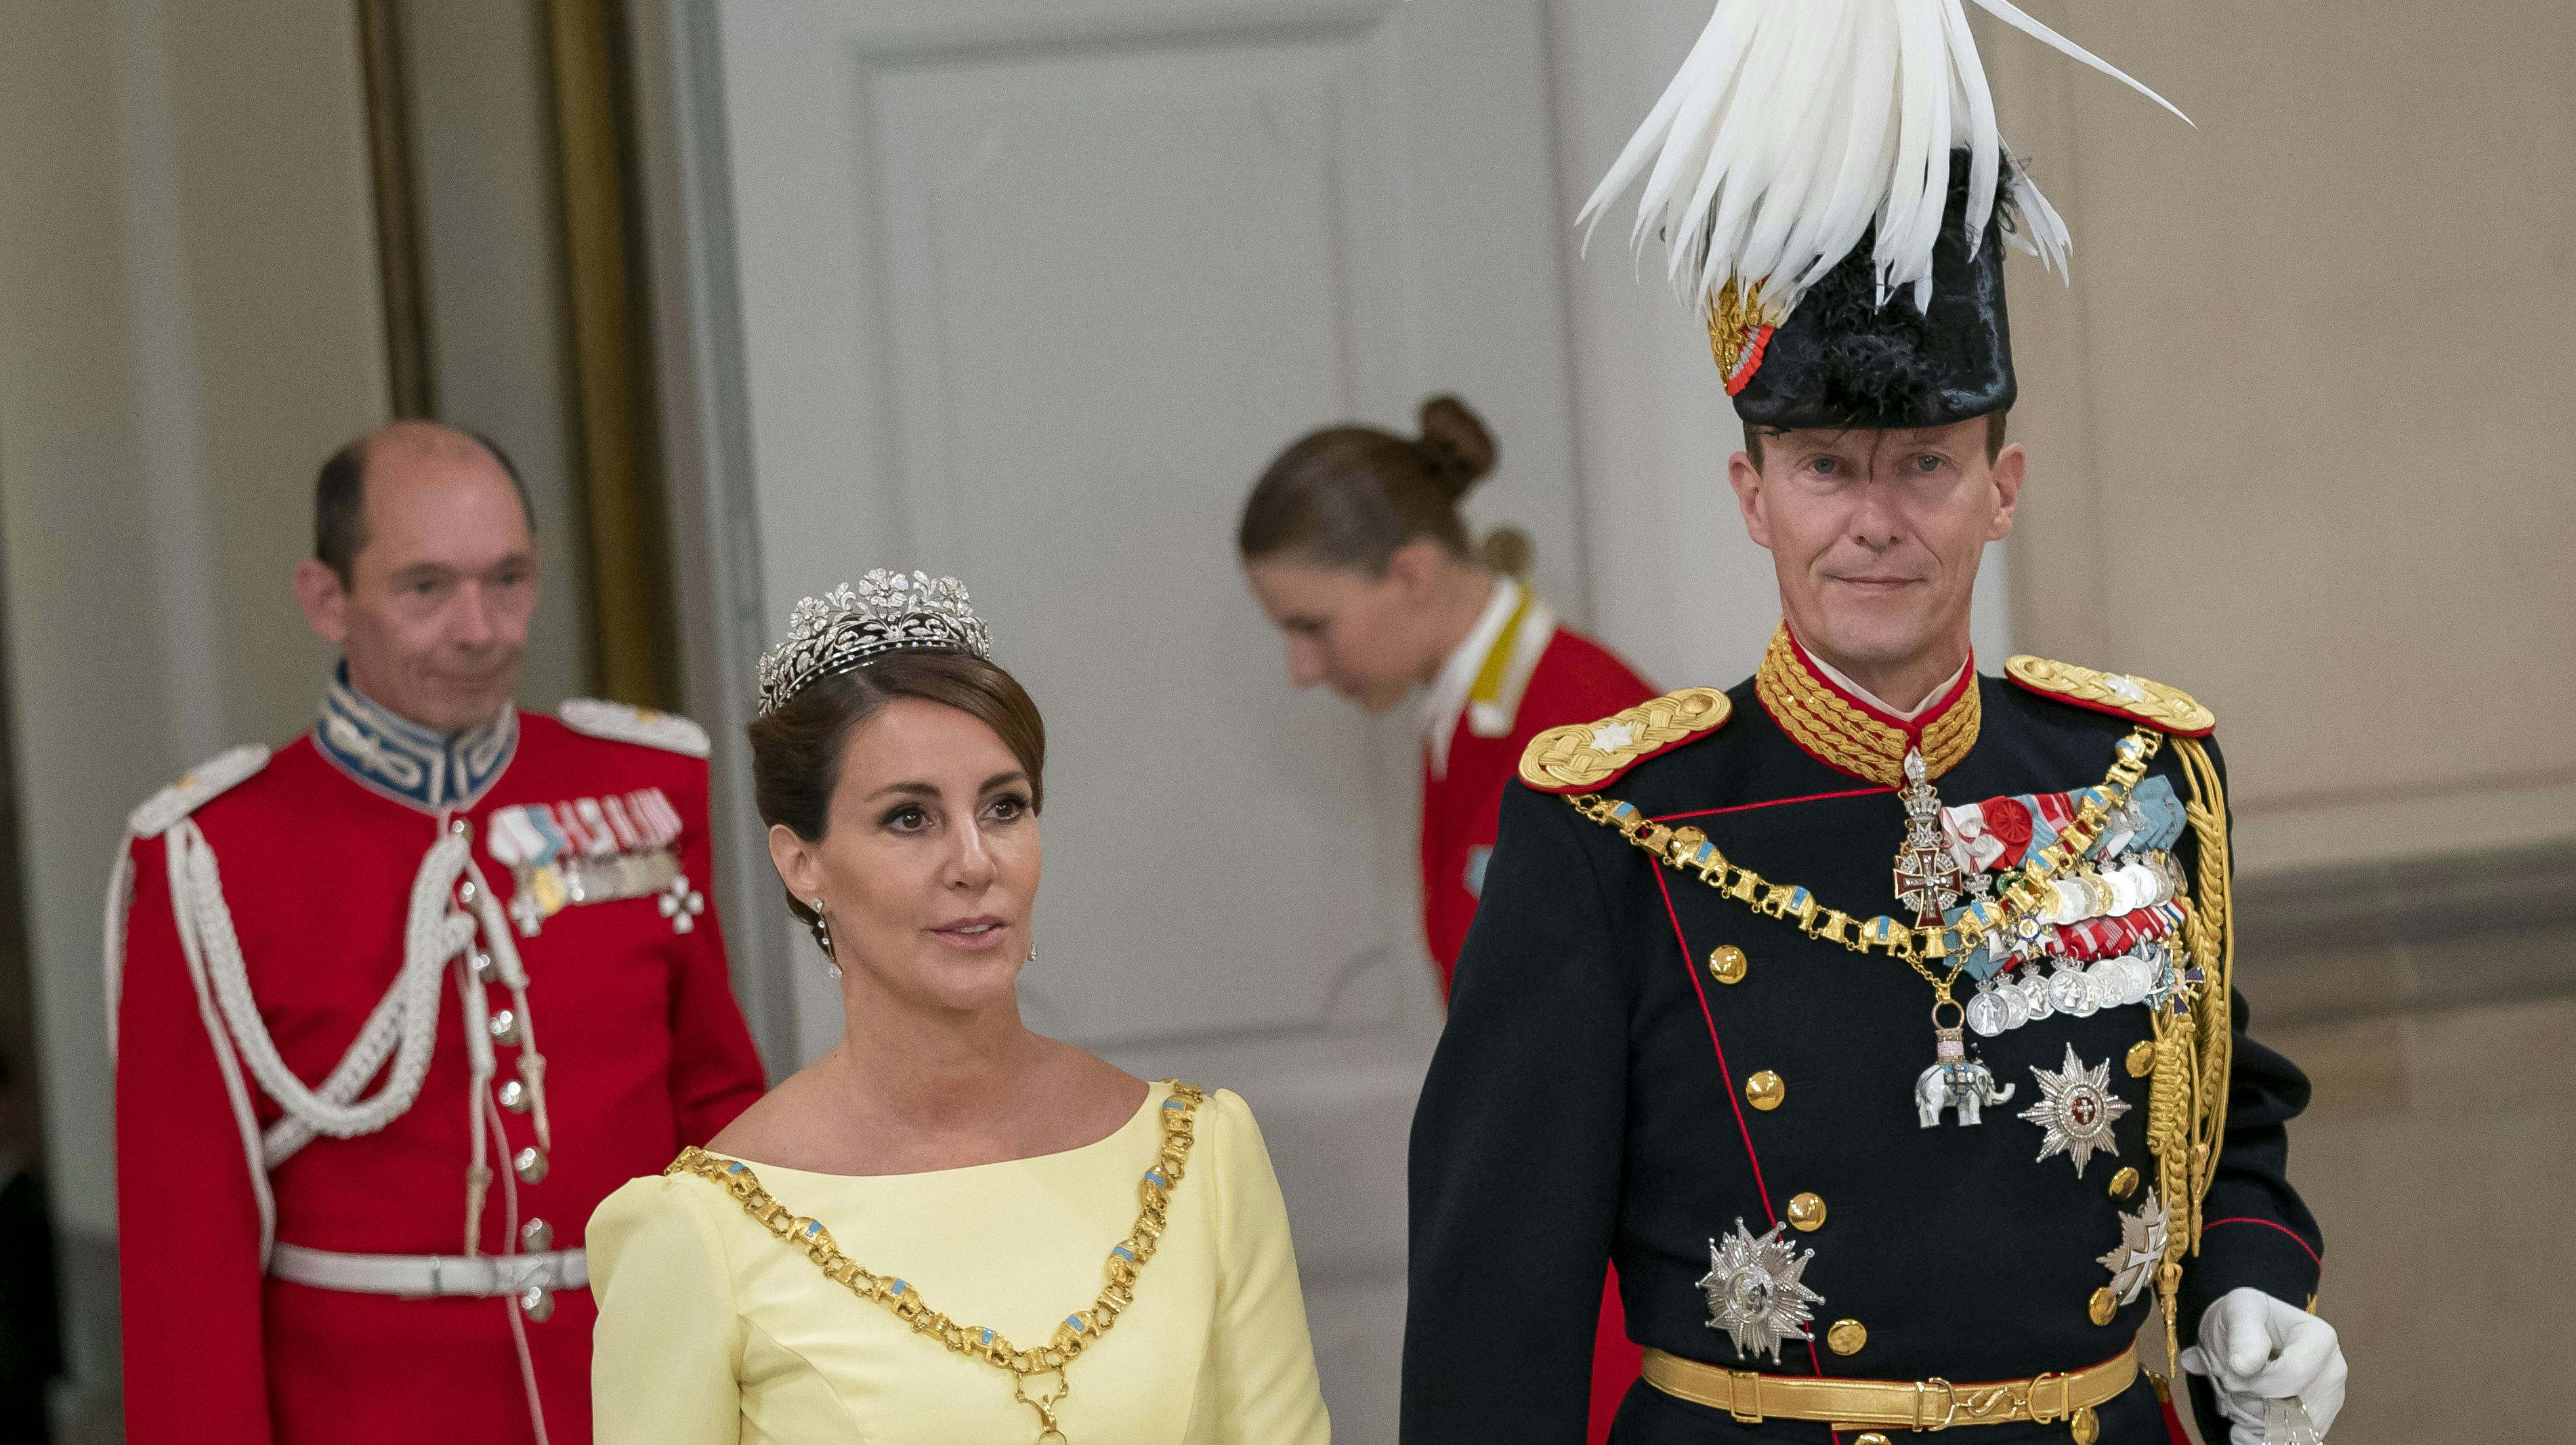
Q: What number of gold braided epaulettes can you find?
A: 2